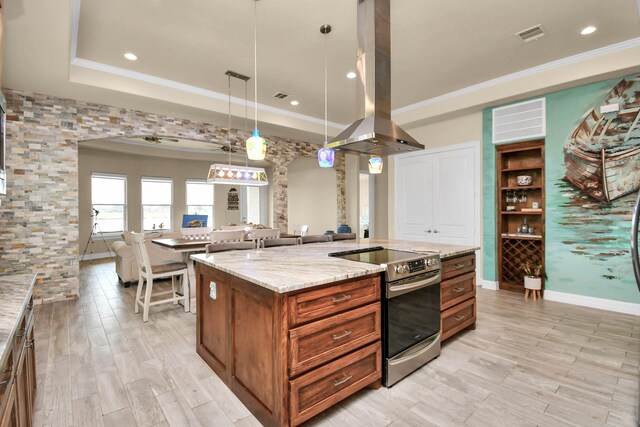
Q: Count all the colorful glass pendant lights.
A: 3